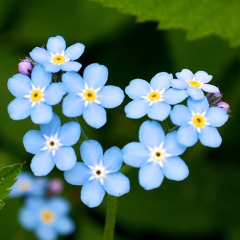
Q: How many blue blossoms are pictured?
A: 11